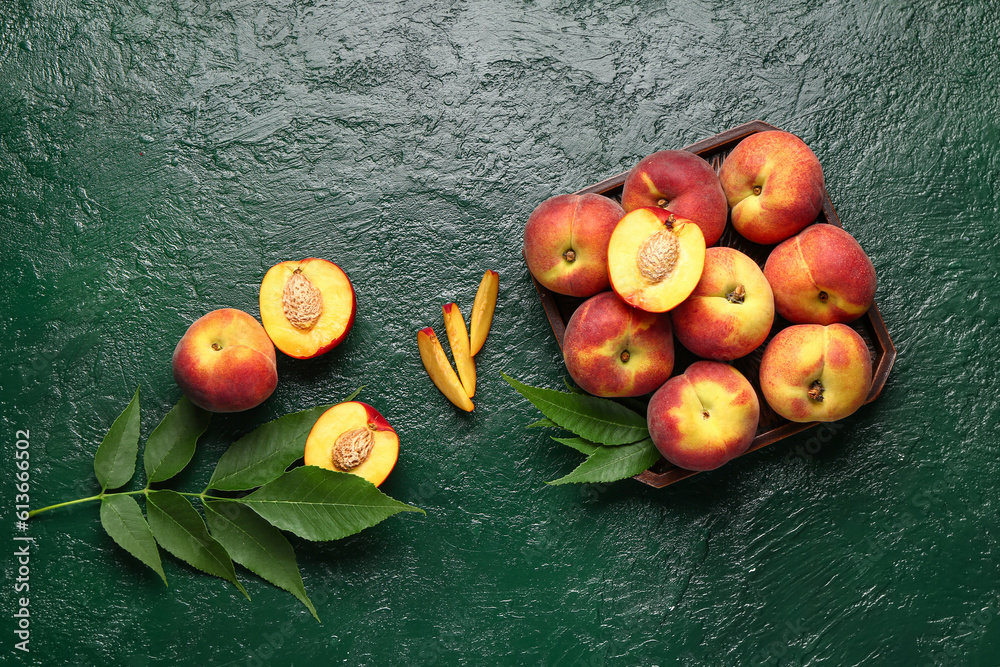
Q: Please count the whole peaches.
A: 9